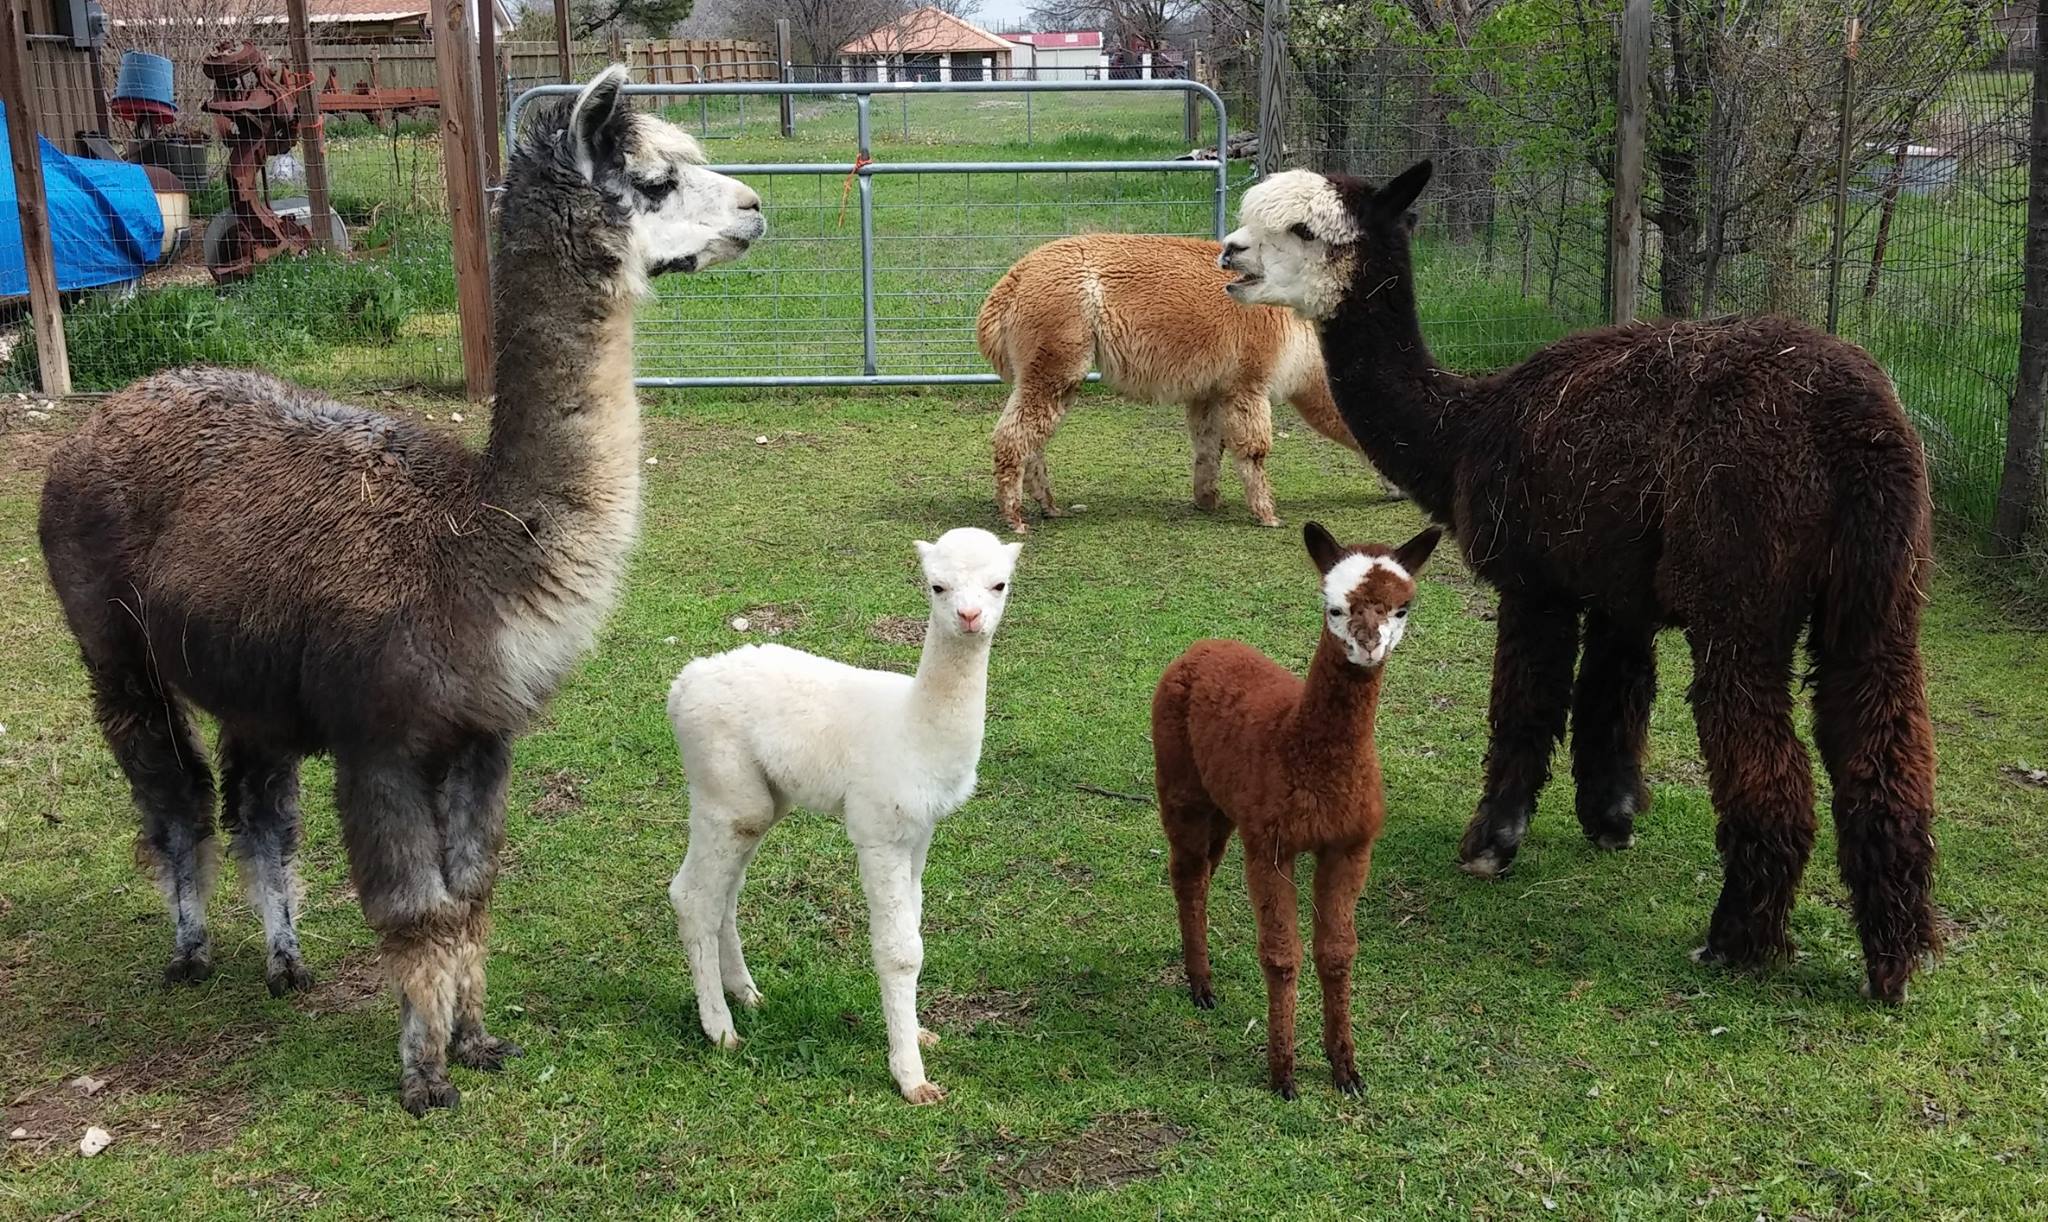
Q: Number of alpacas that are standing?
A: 5